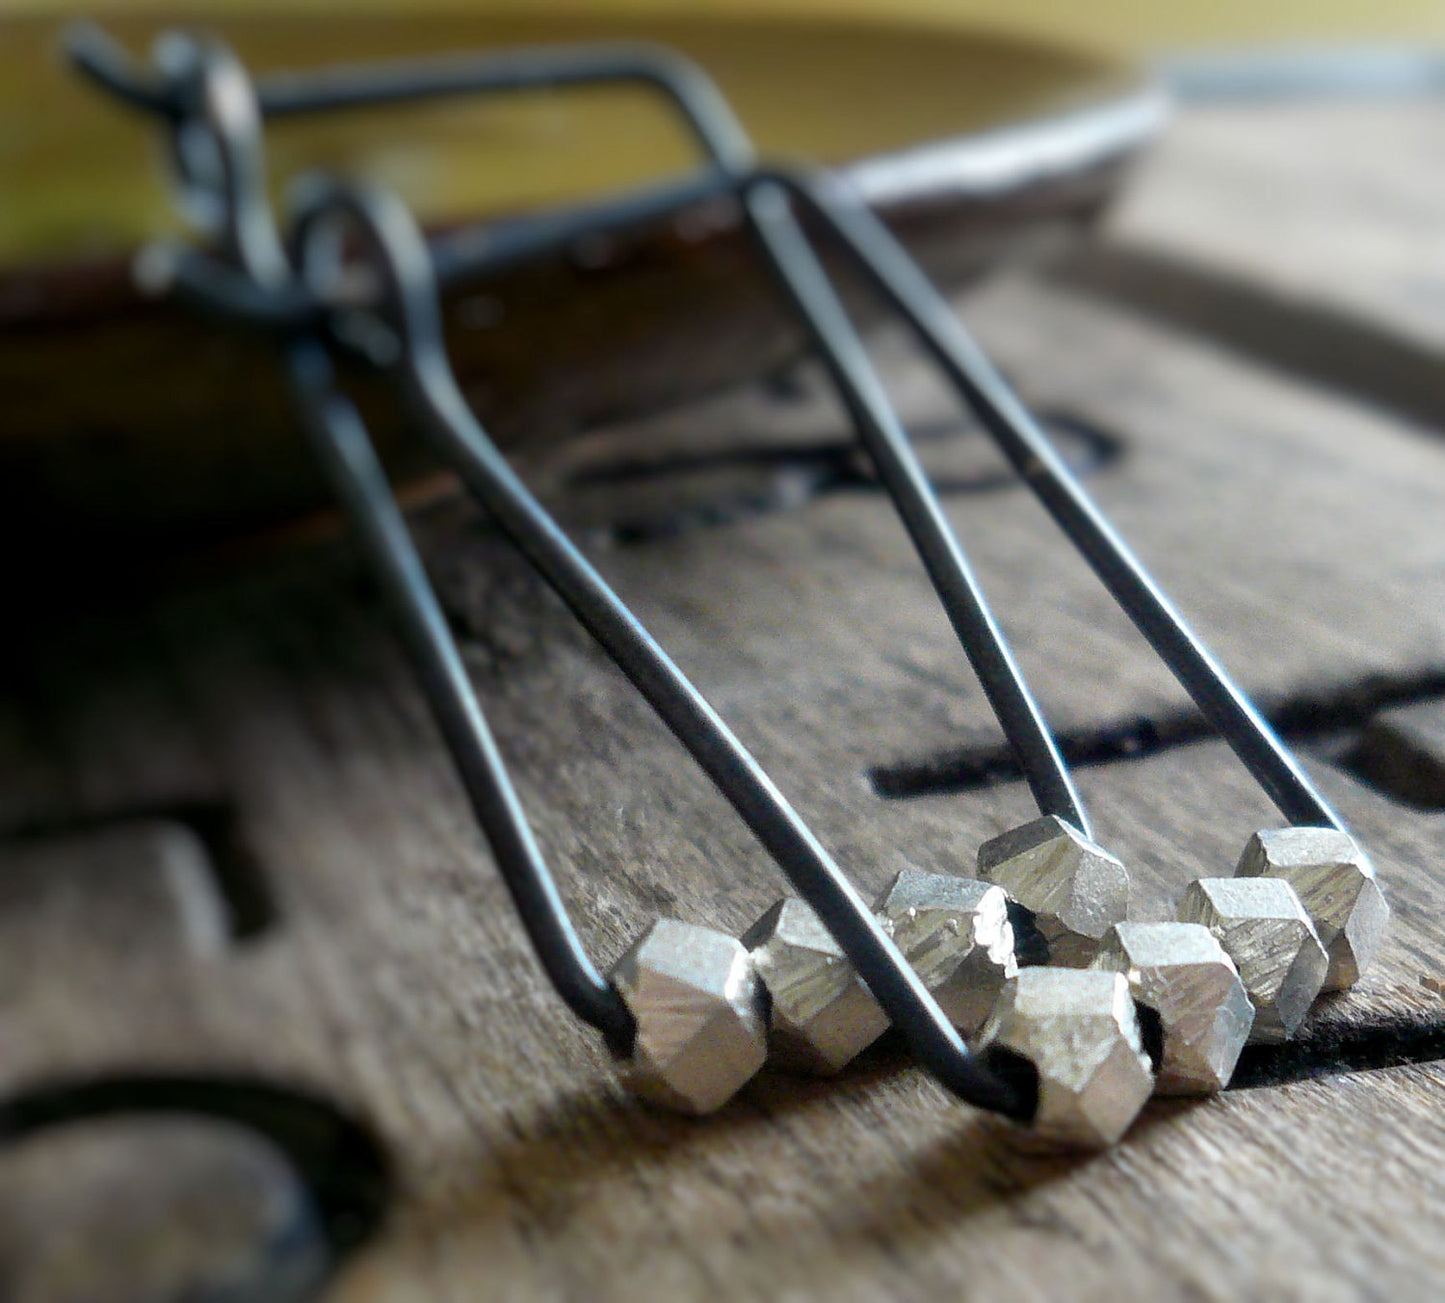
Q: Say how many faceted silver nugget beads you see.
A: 8